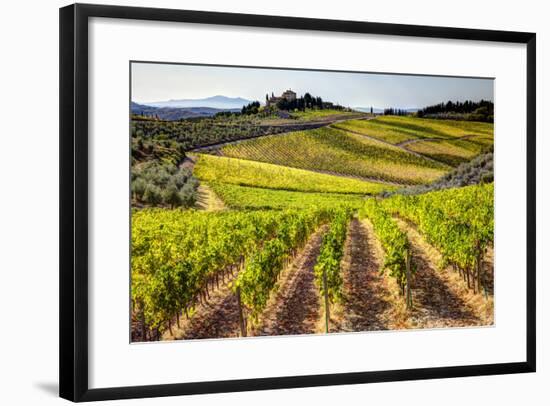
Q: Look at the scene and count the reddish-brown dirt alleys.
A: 4